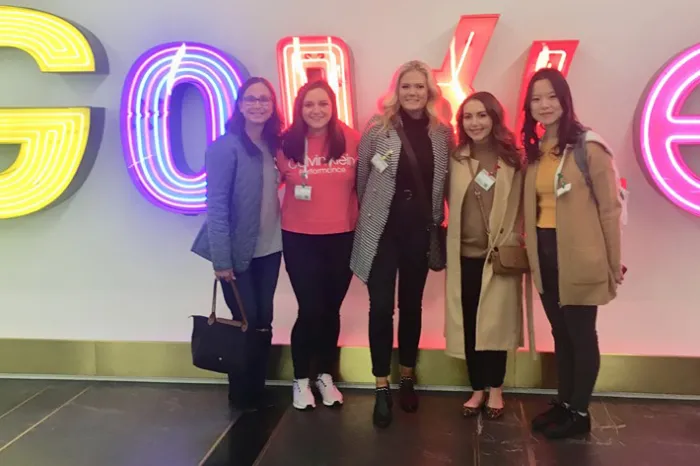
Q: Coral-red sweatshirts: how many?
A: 1